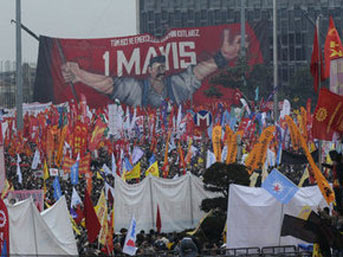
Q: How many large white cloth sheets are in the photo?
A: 3